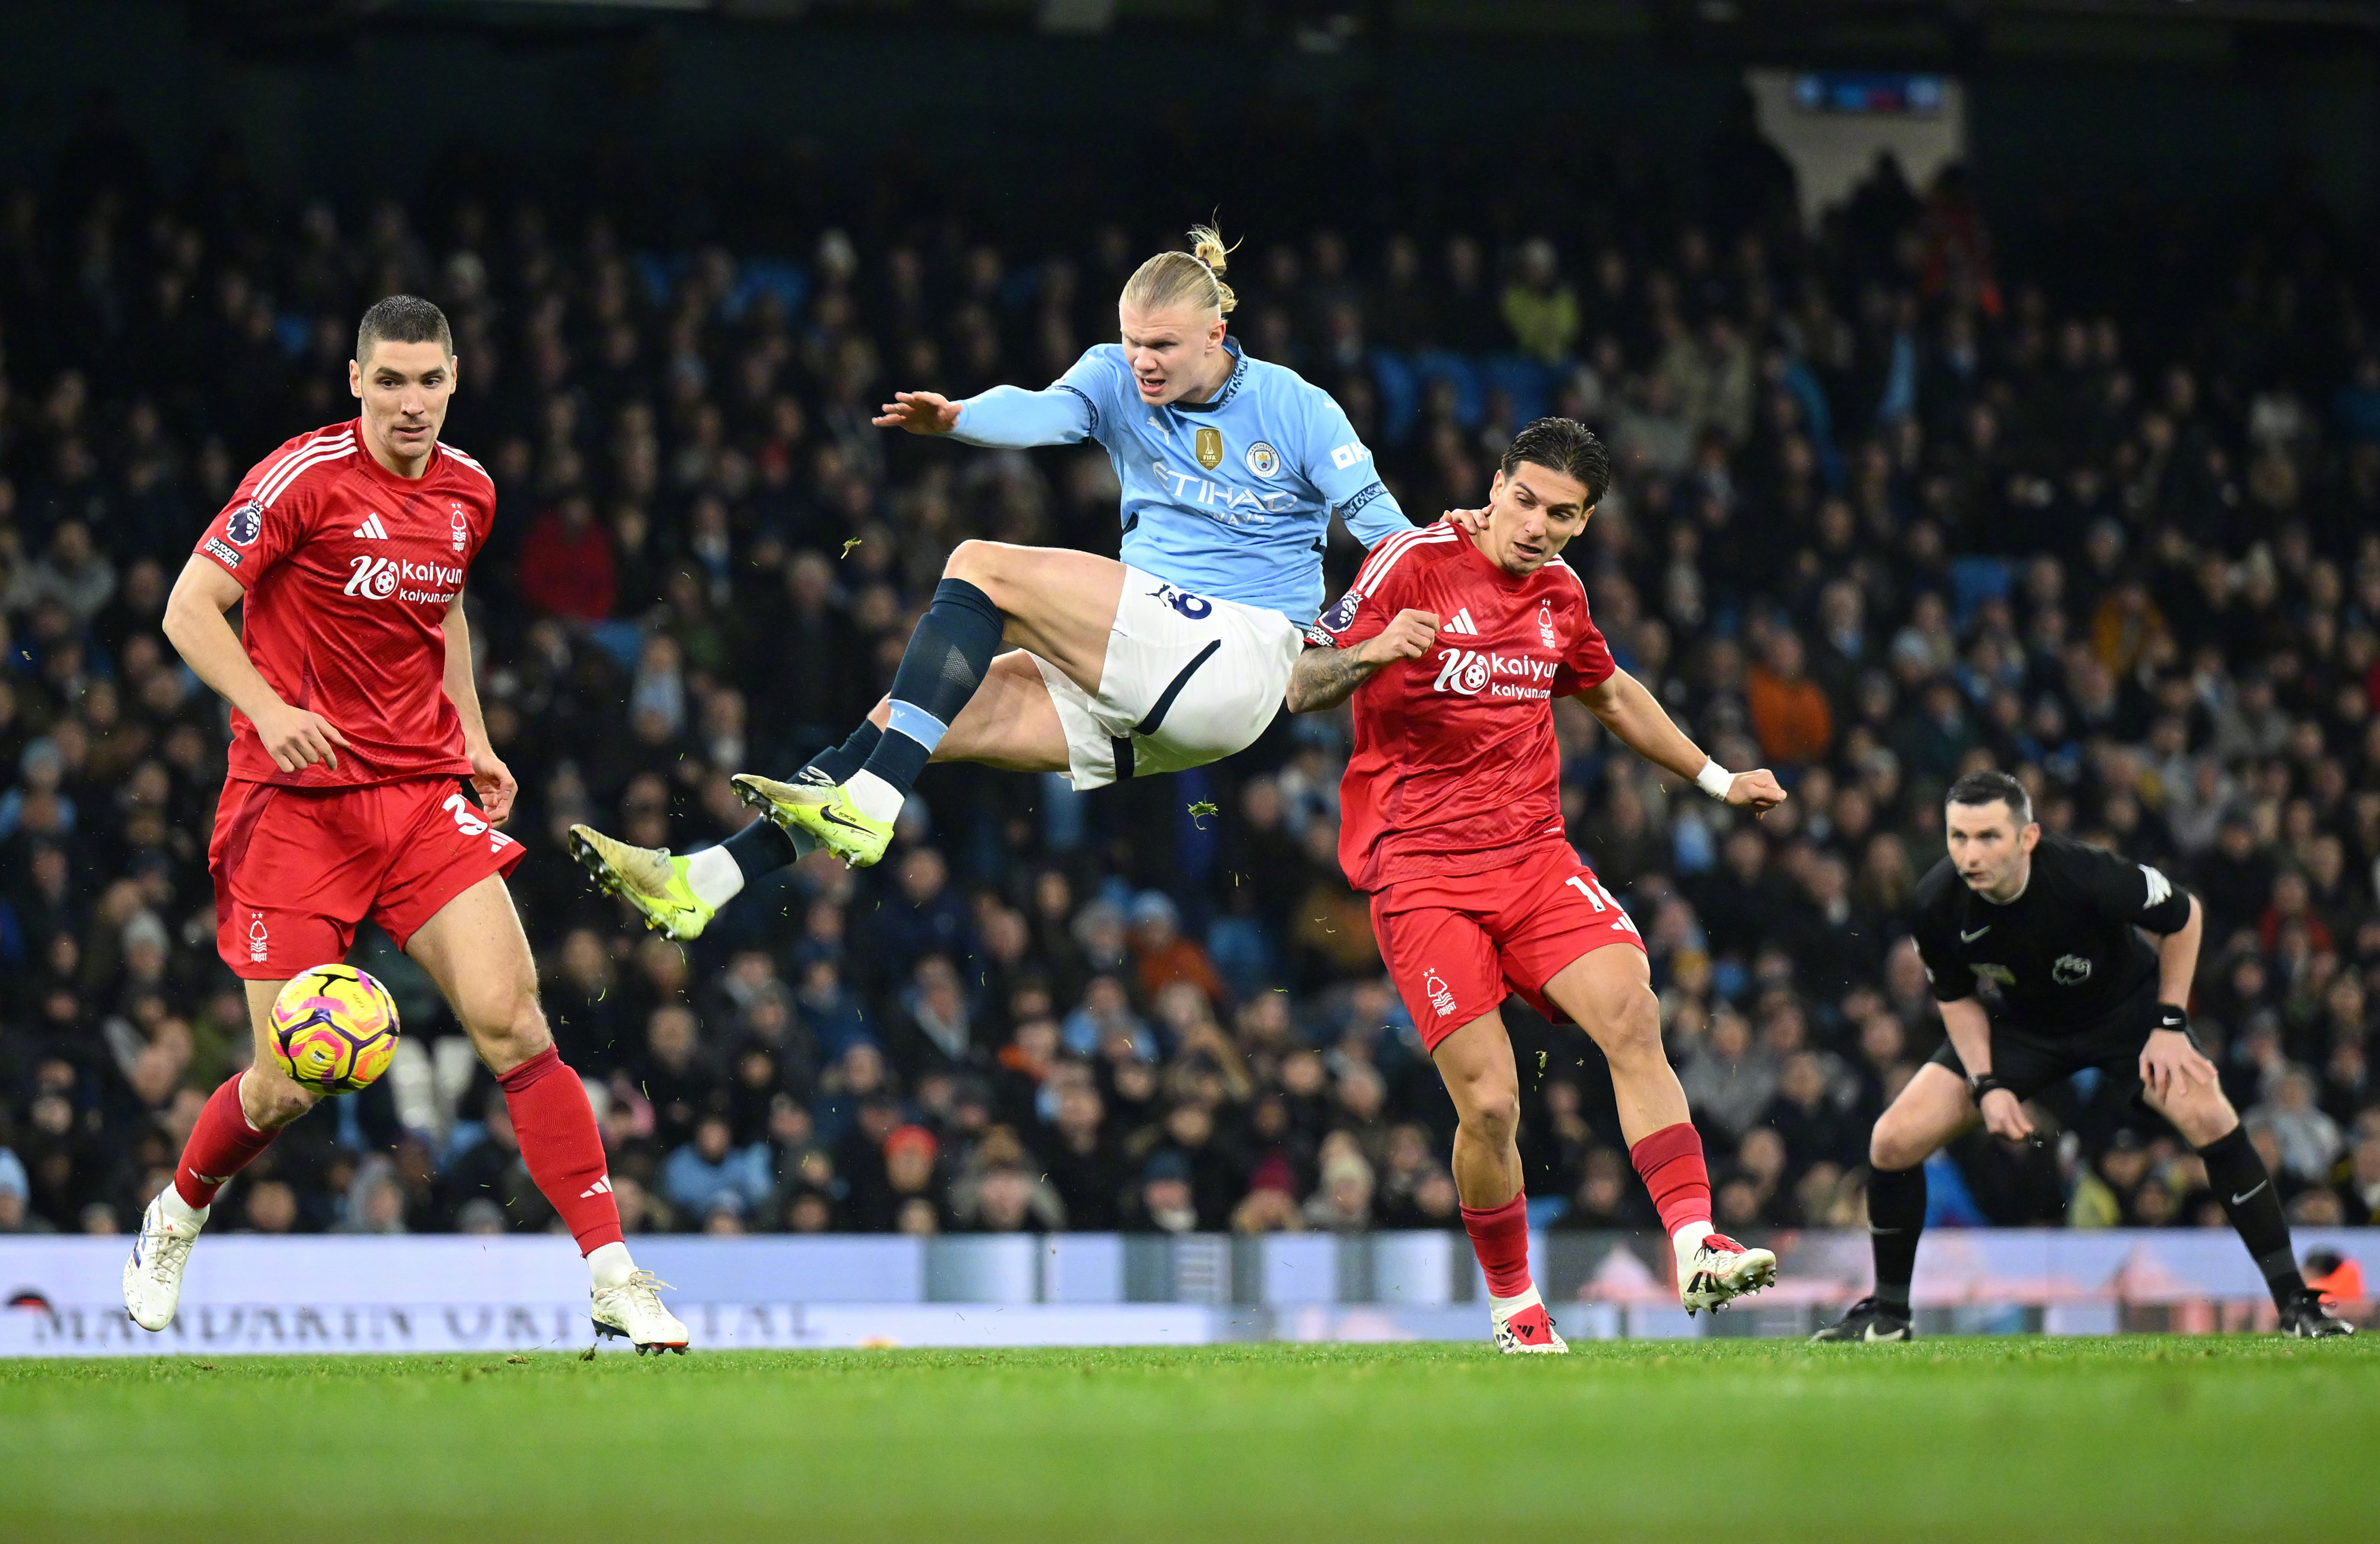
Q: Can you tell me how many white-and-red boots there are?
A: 2